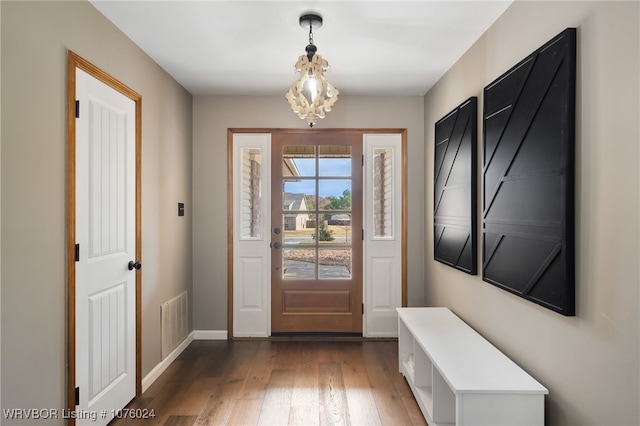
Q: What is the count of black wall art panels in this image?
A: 2